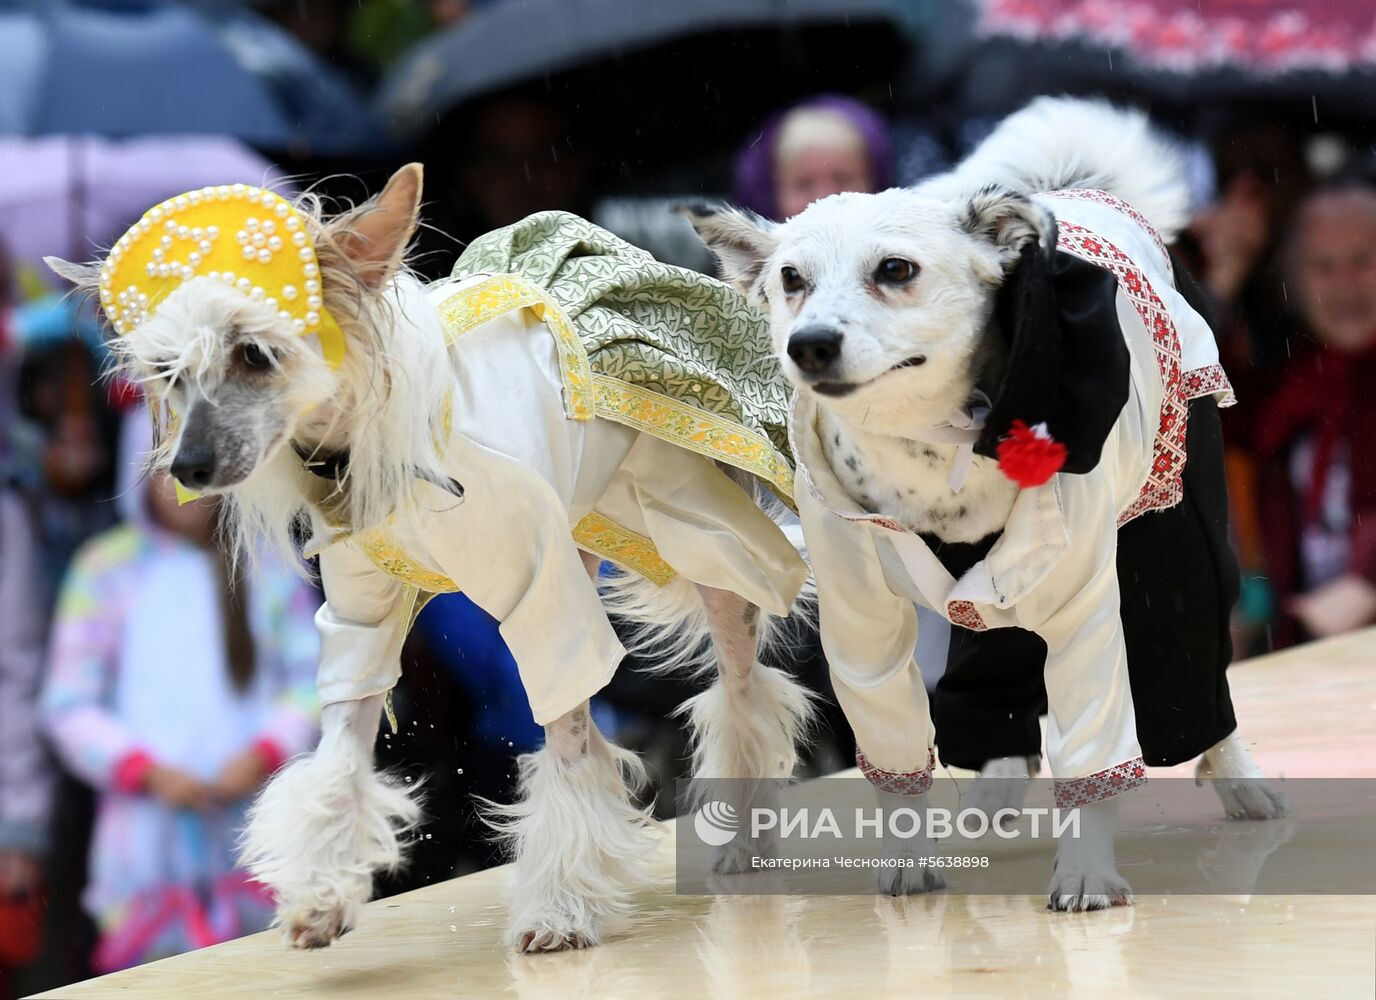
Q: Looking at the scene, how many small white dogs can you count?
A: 2